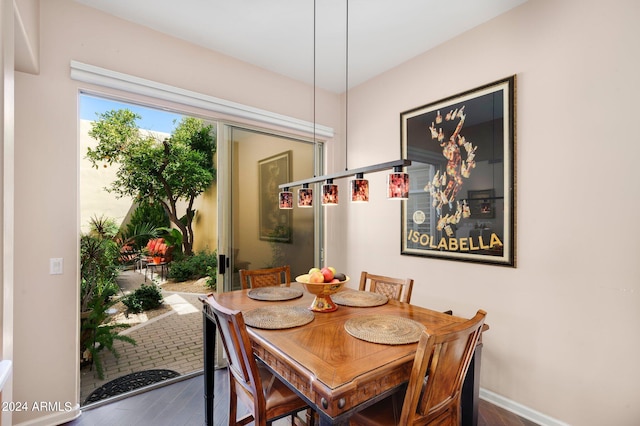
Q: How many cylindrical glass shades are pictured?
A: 5